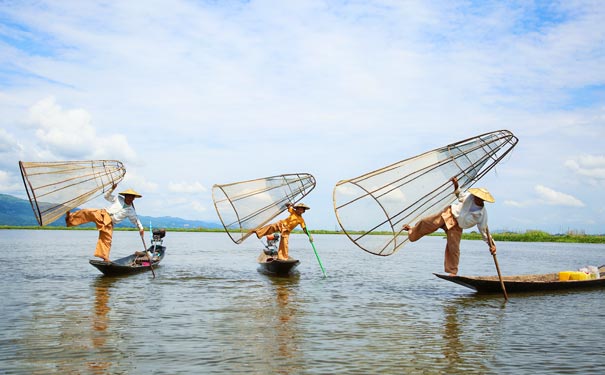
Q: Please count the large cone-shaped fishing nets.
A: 3